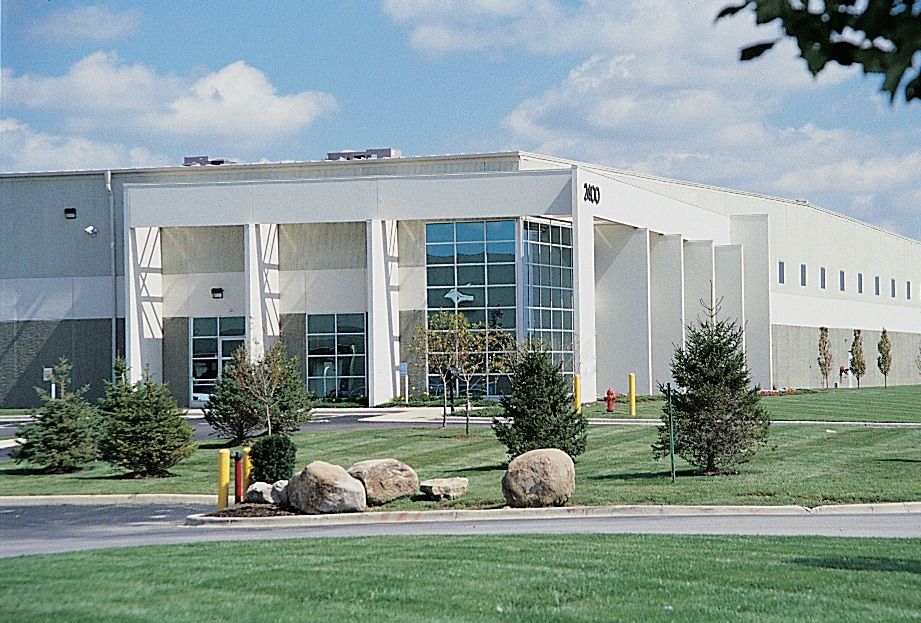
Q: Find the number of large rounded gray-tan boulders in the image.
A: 3